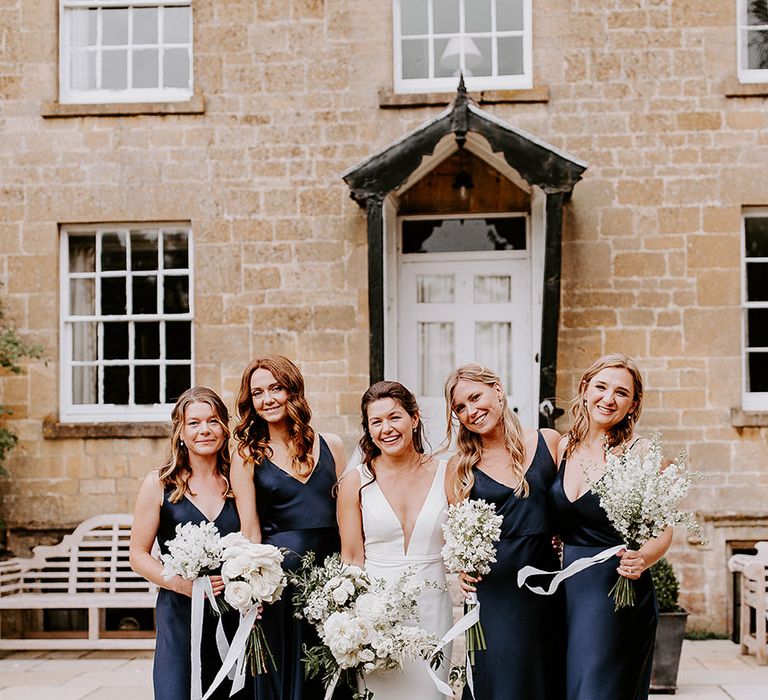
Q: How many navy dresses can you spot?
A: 4